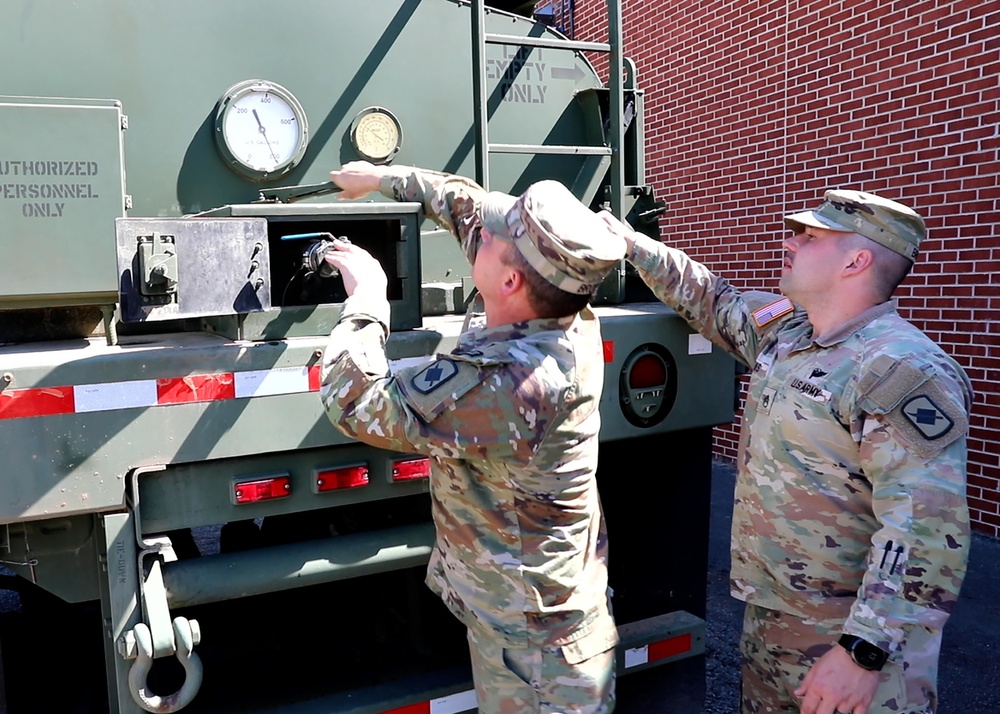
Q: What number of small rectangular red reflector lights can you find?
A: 3